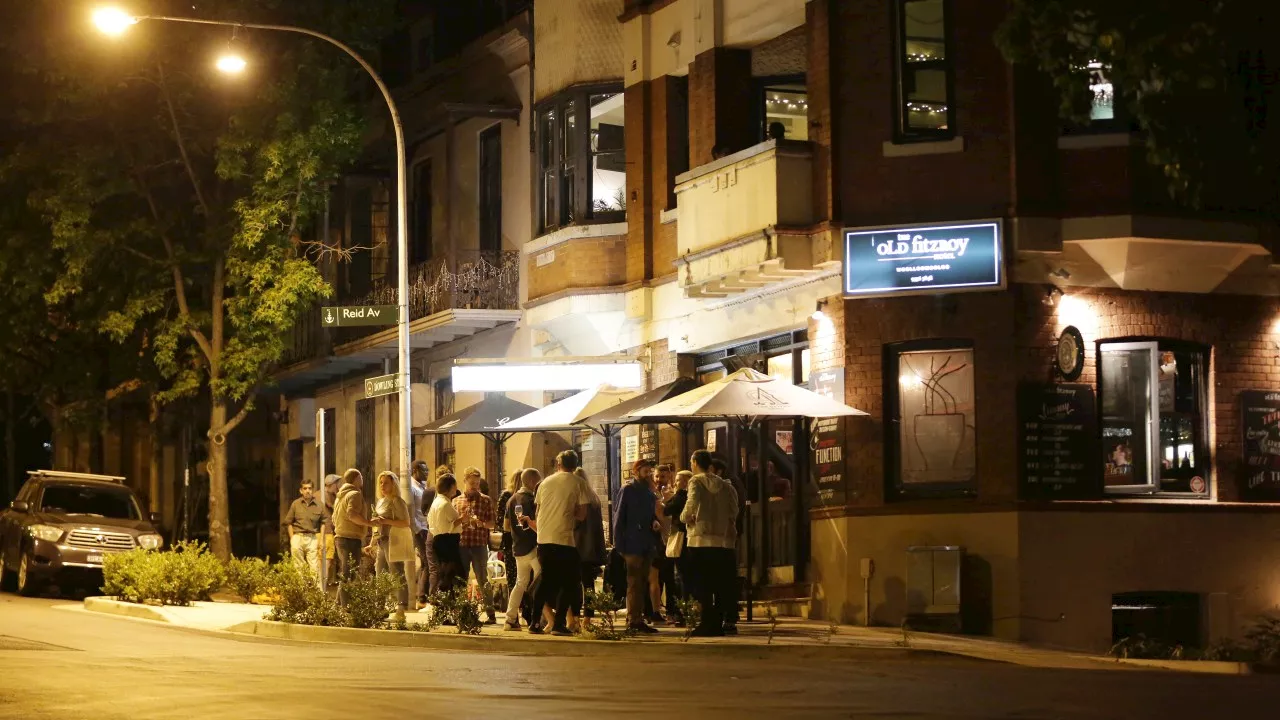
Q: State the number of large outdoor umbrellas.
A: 4